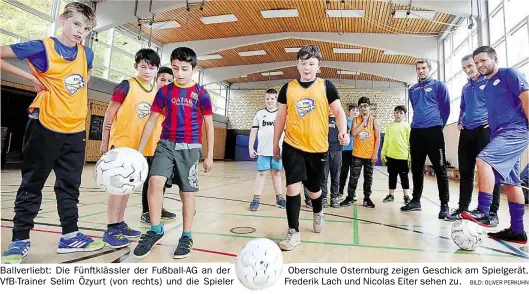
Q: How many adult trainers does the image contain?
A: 3